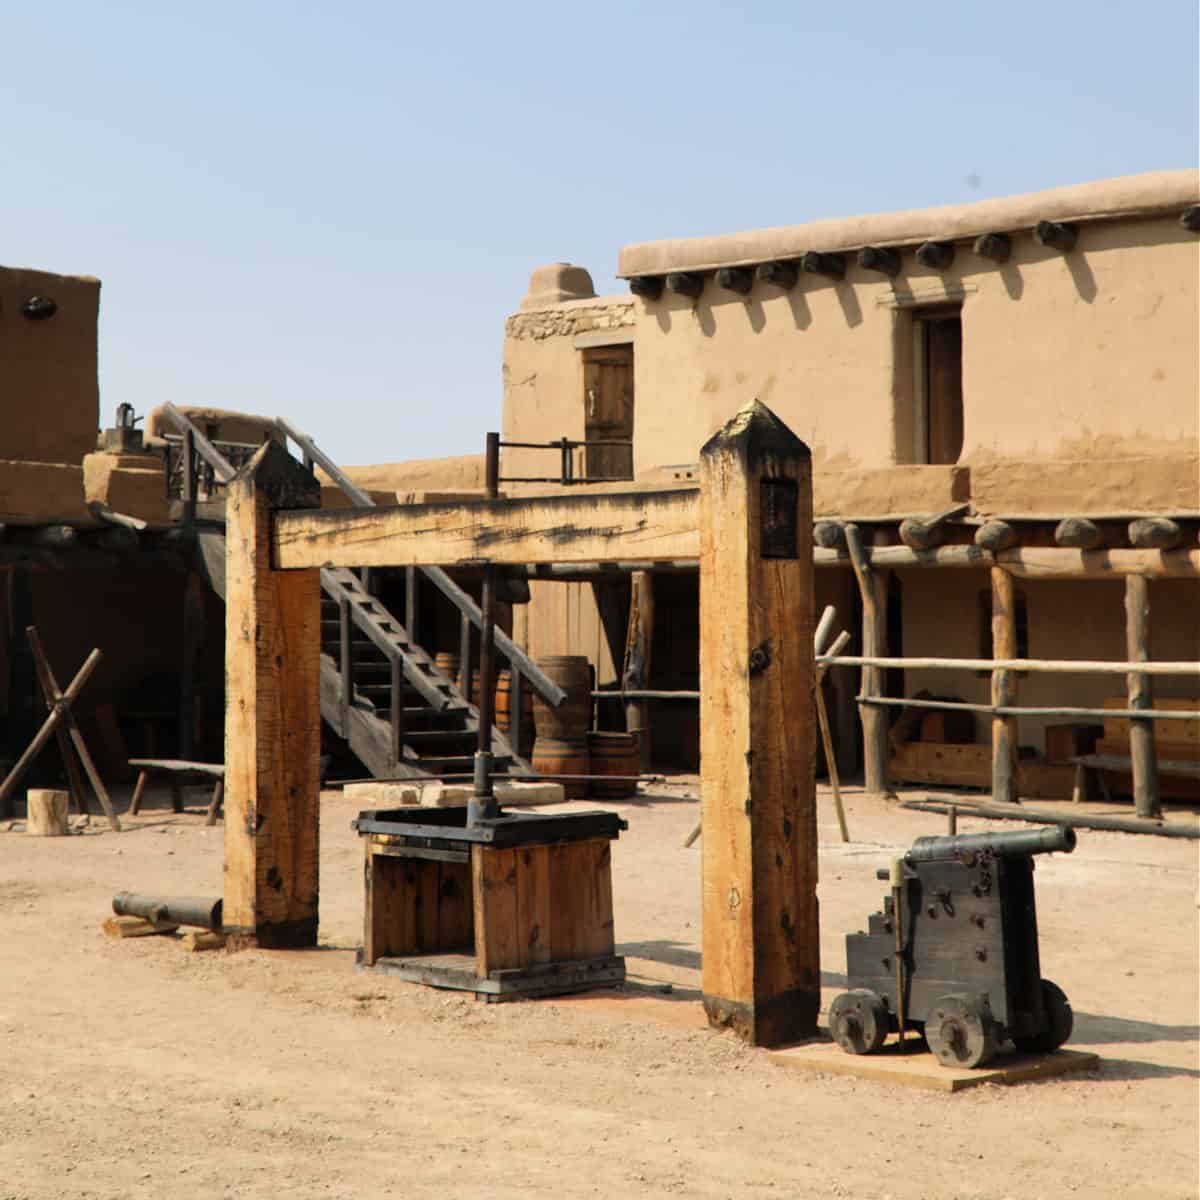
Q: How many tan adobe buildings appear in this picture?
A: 2